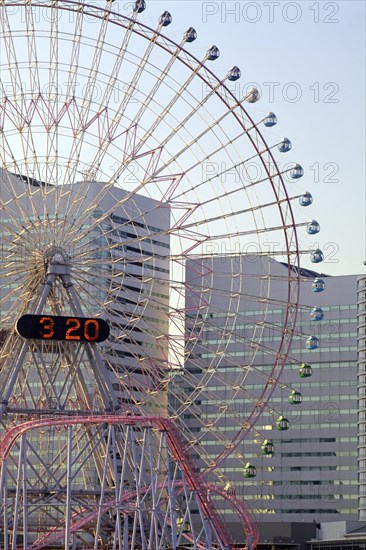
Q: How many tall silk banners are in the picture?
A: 0